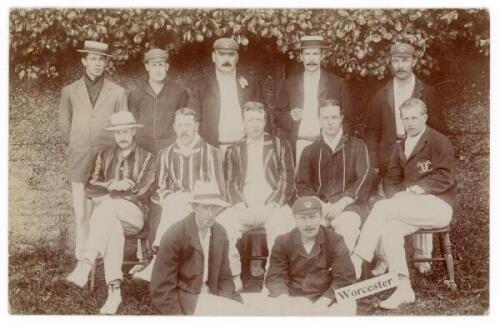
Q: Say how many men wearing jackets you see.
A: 12